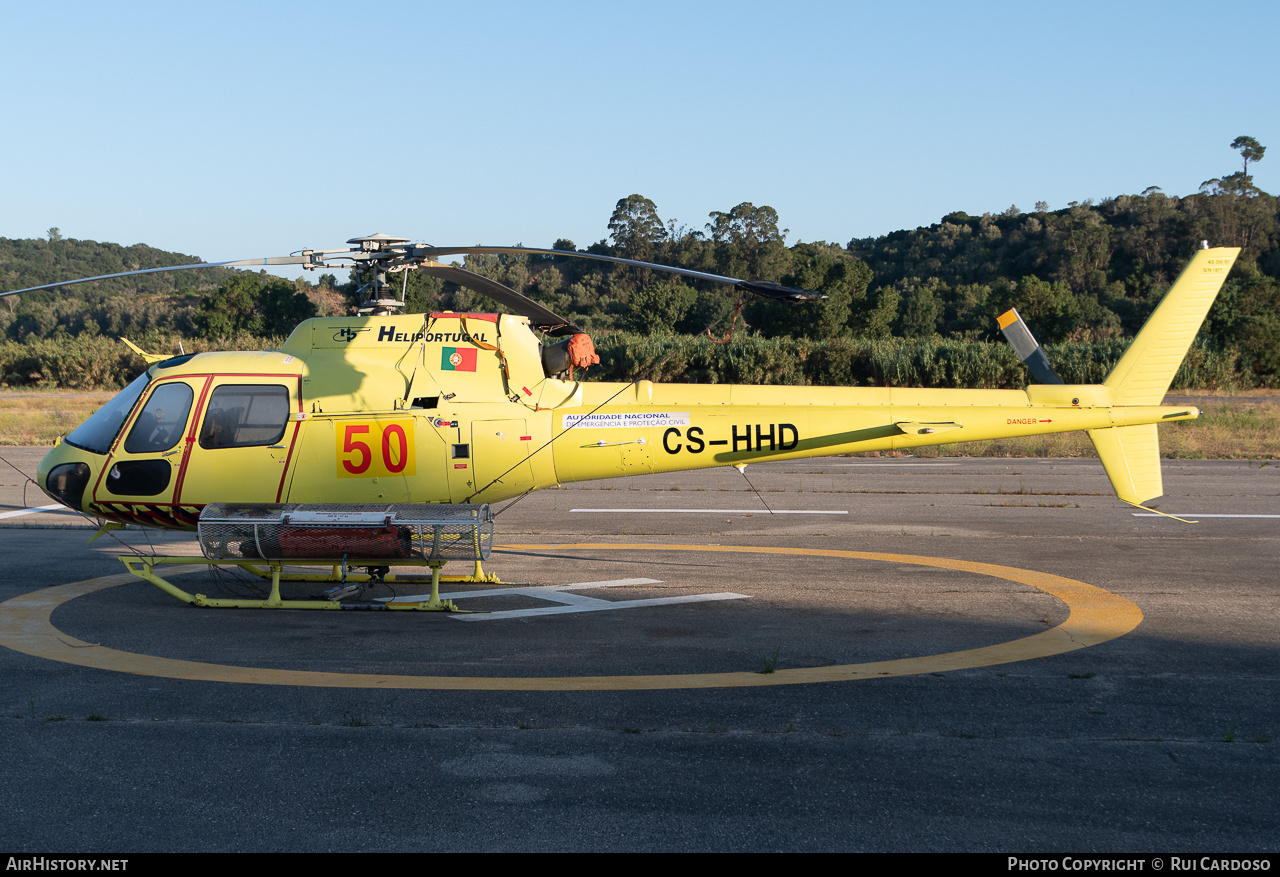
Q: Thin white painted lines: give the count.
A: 3